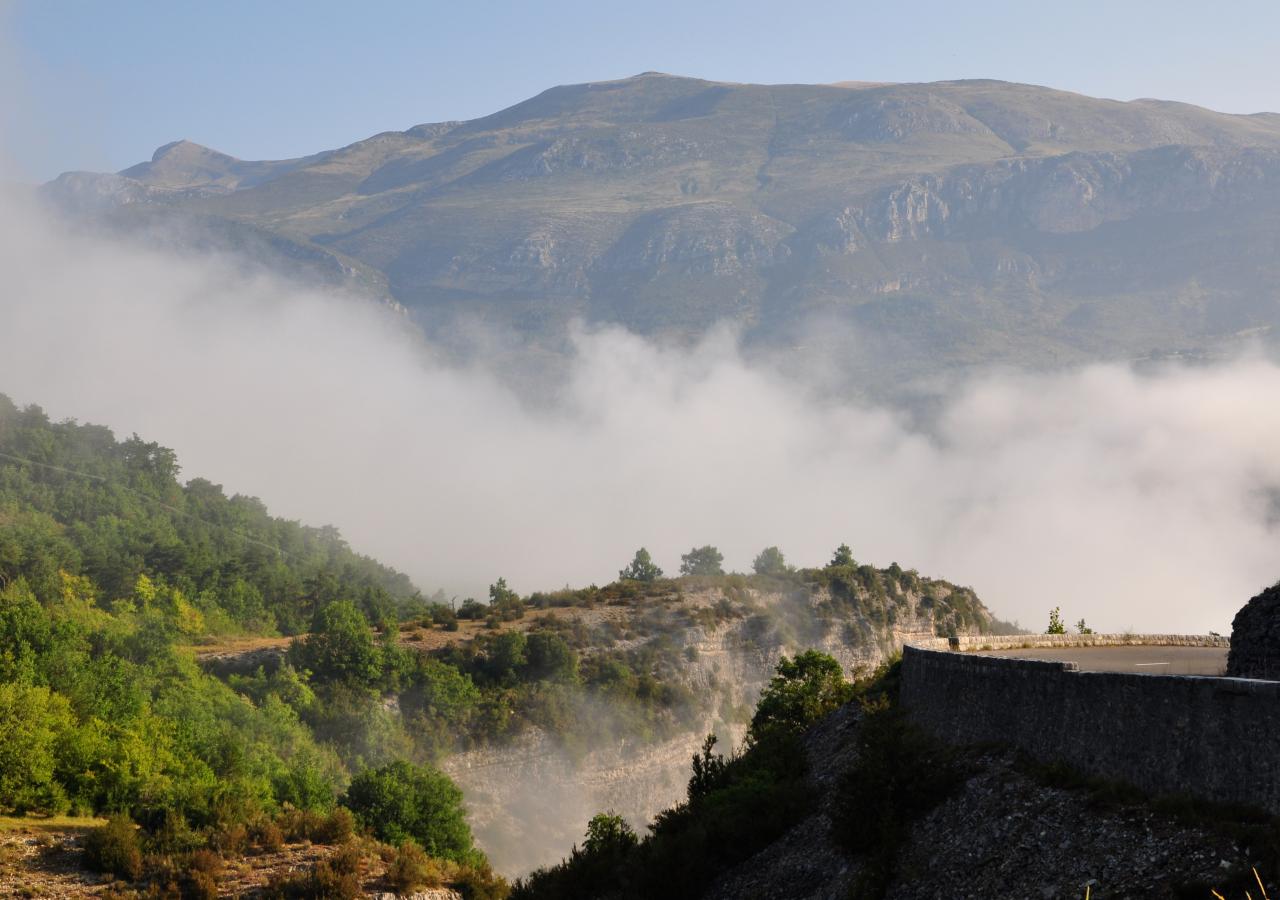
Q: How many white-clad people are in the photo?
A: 0